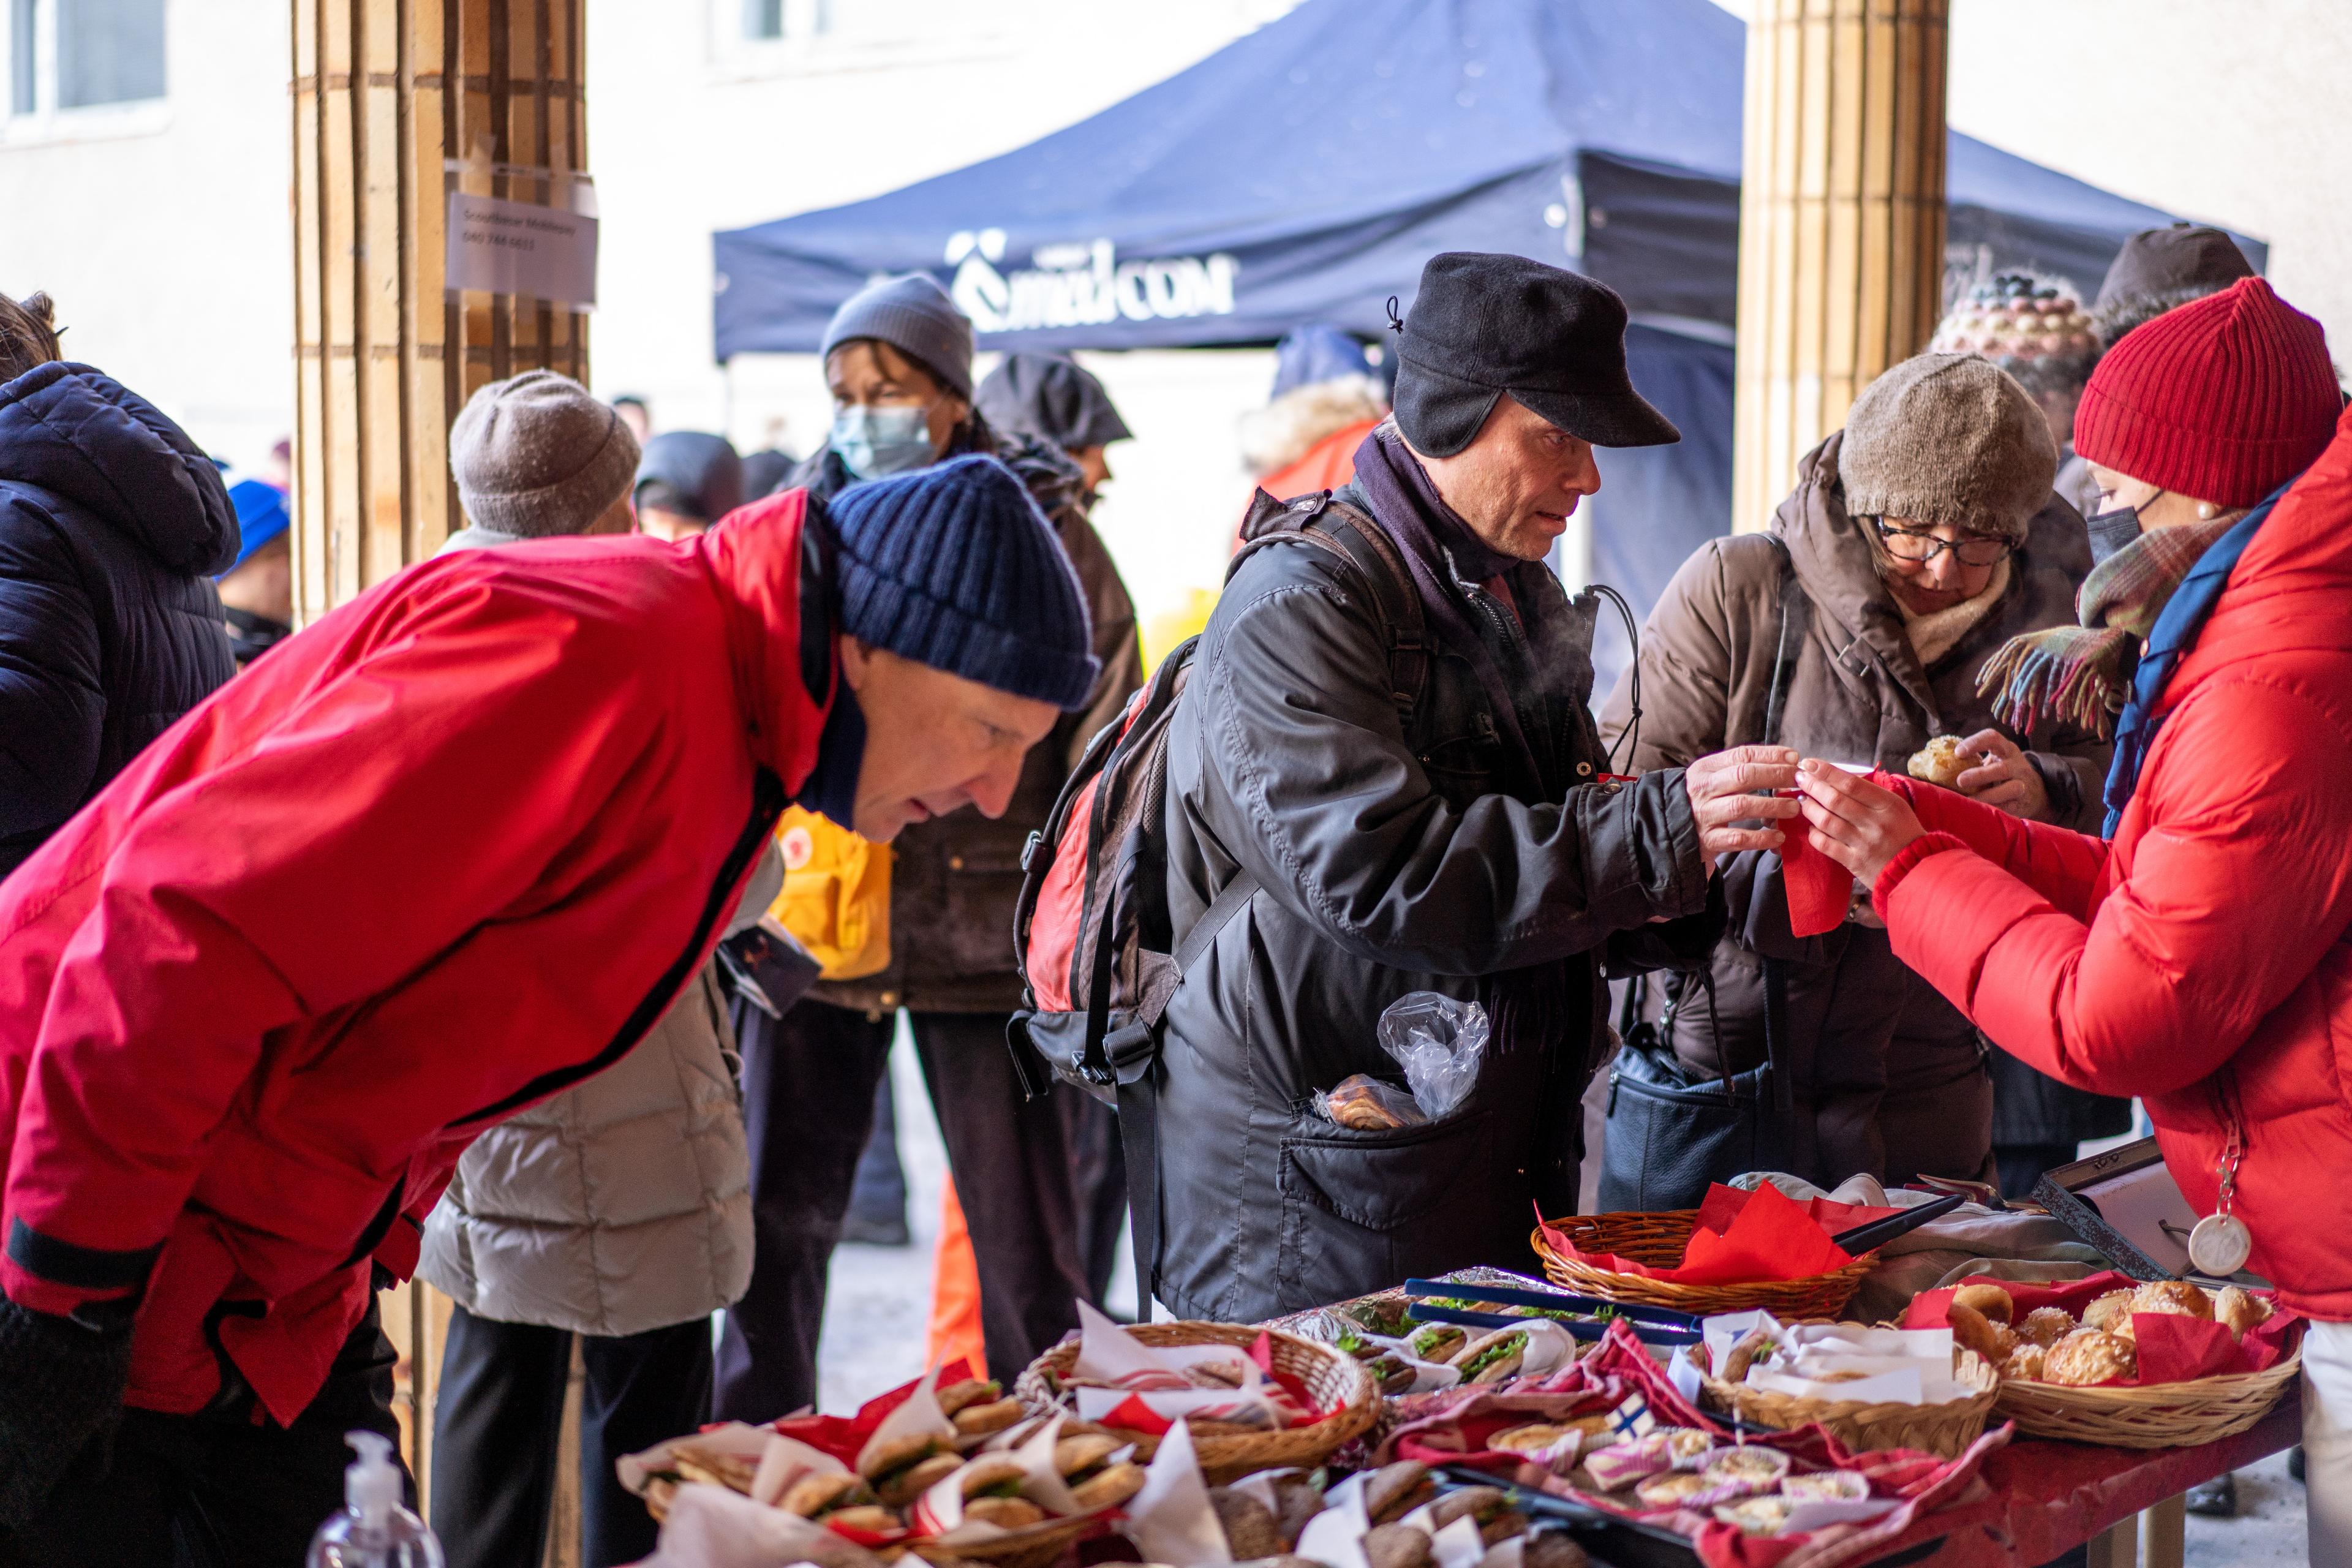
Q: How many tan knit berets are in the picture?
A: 2